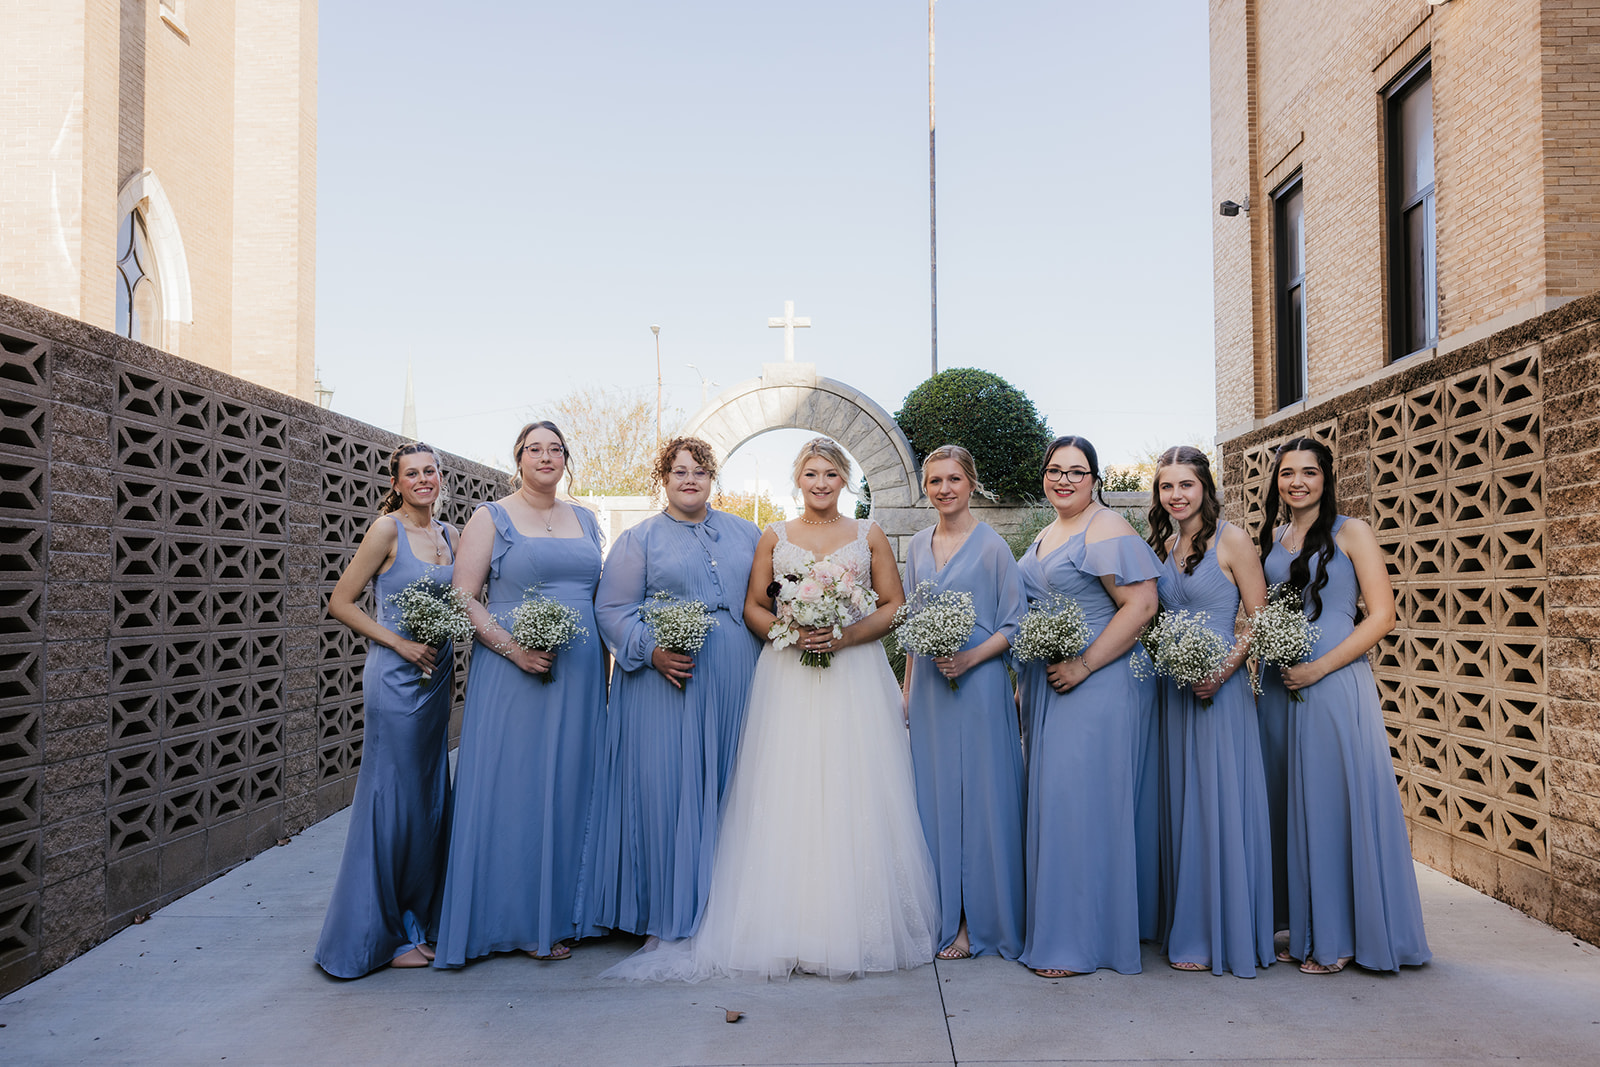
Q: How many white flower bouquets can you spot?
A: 7